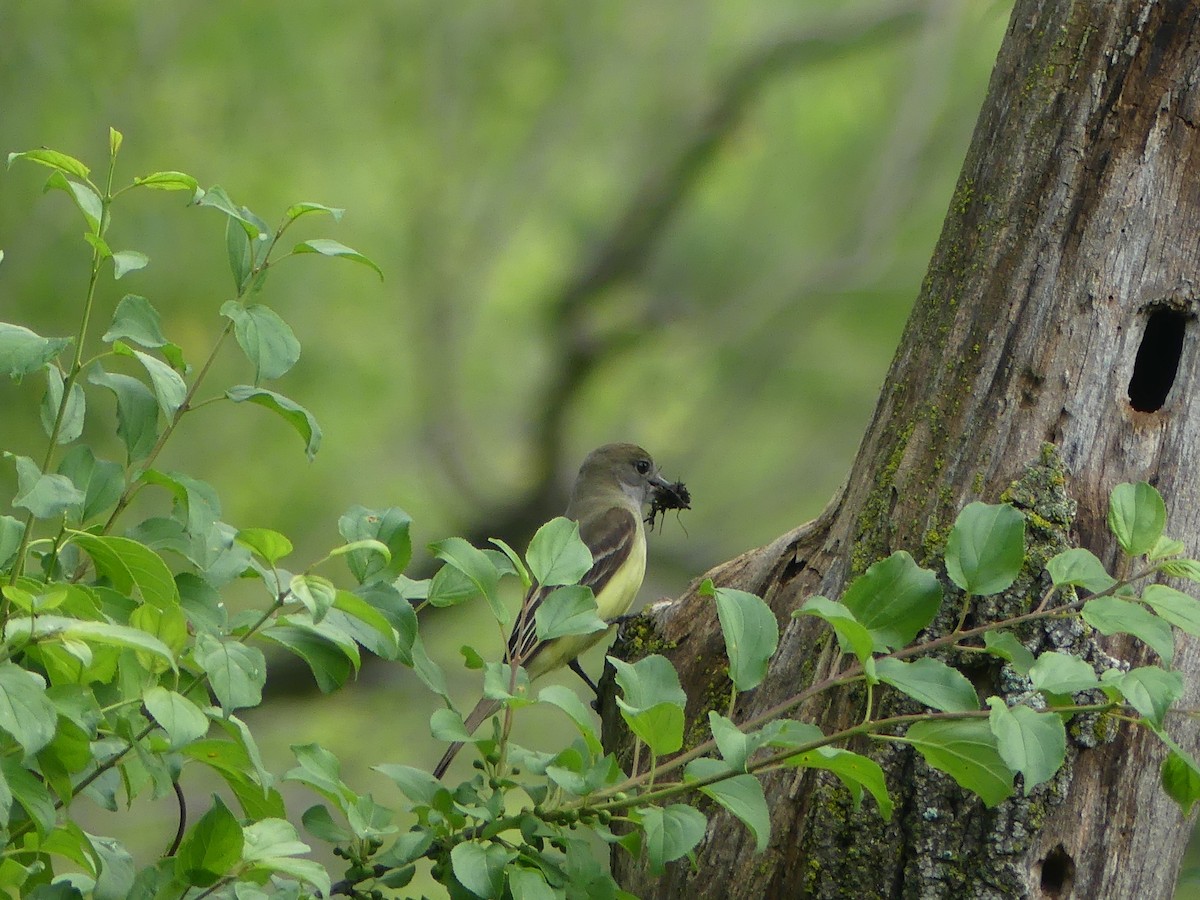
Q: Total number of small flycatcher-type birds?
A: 1